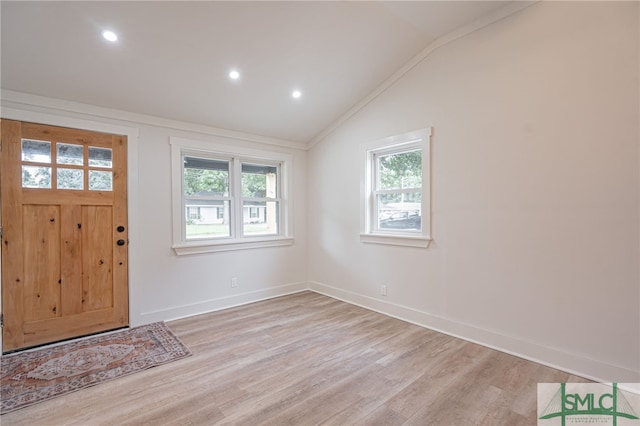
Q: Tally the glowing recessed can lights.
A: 3